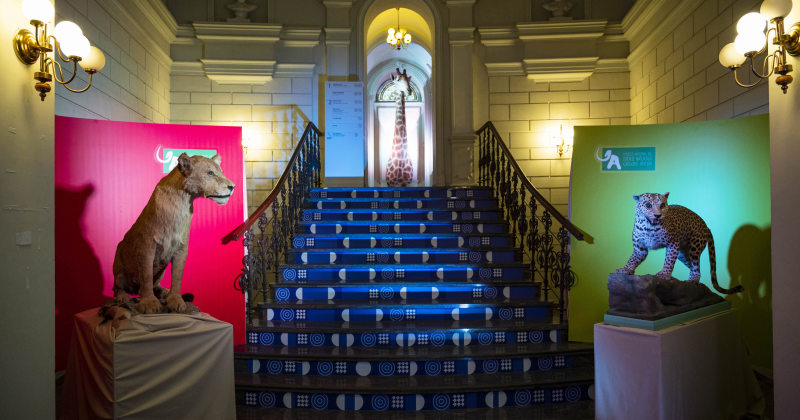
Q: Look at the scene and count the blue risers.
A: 12